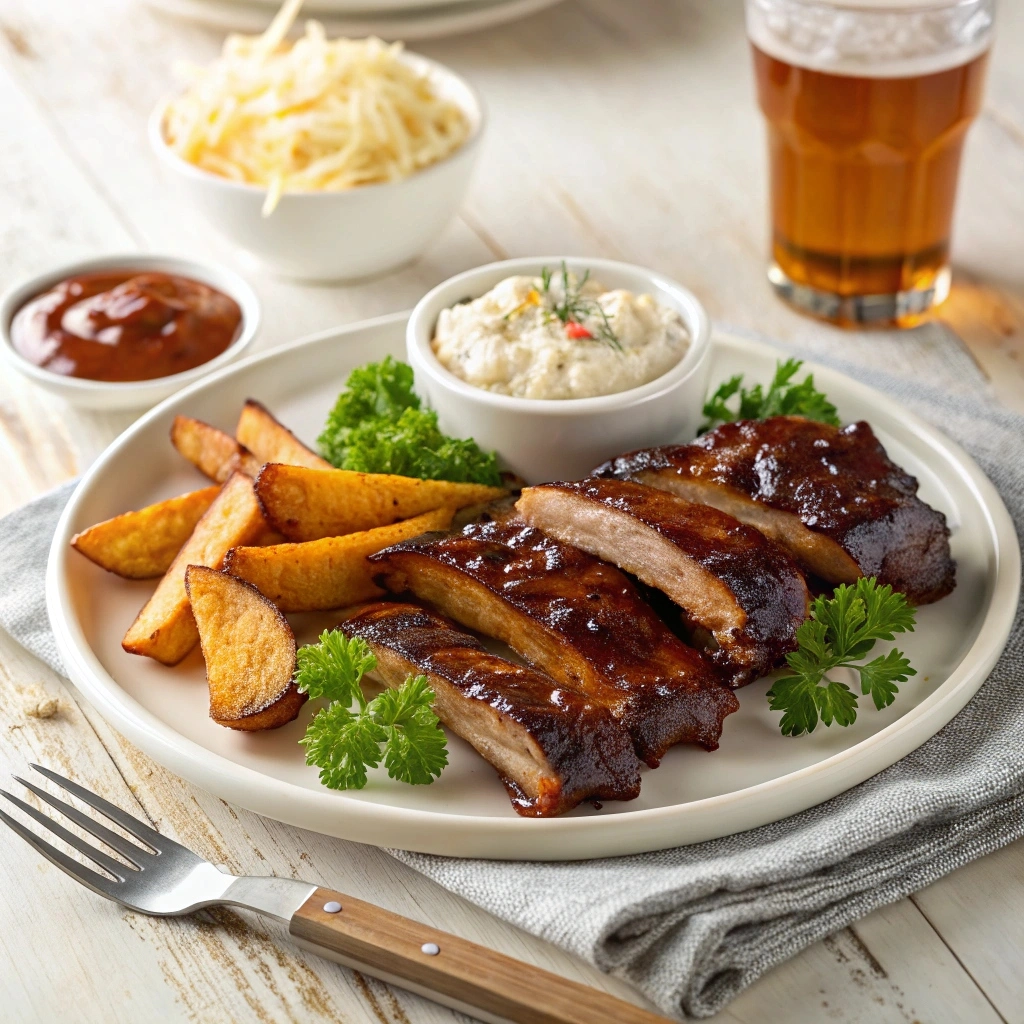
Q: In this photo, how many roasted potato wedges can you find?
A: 7